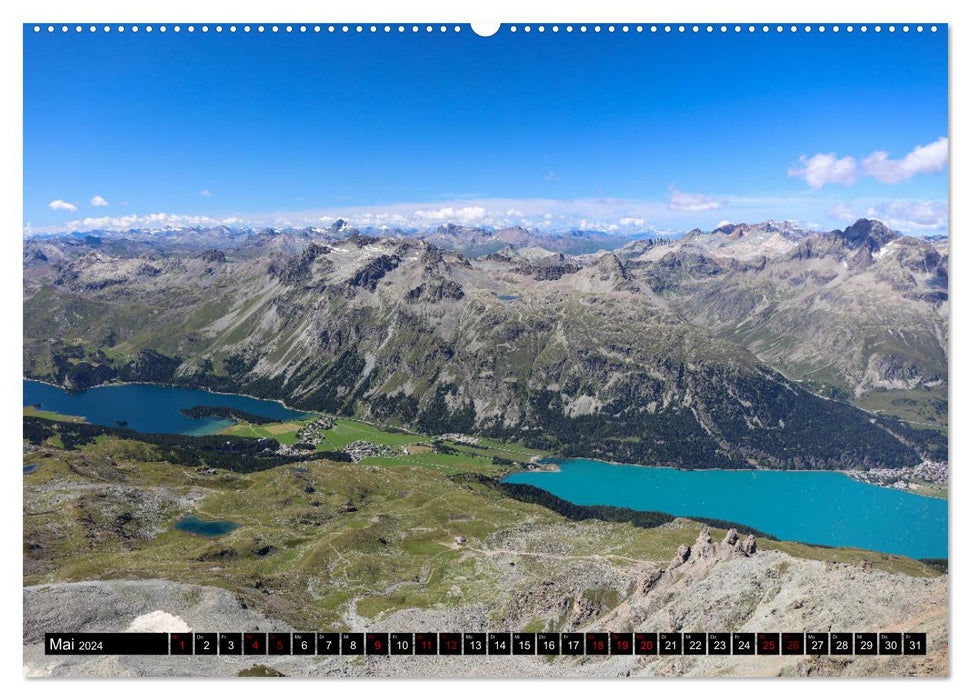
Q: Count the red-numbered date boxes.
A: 11